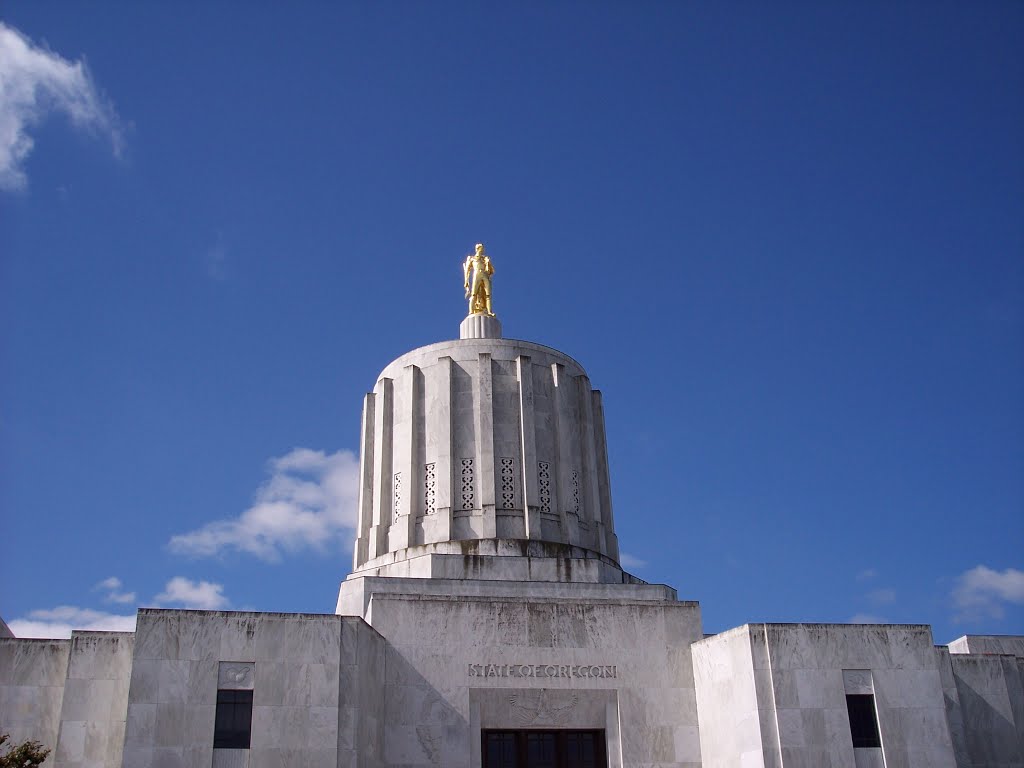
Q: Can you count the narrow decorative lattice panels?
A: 6